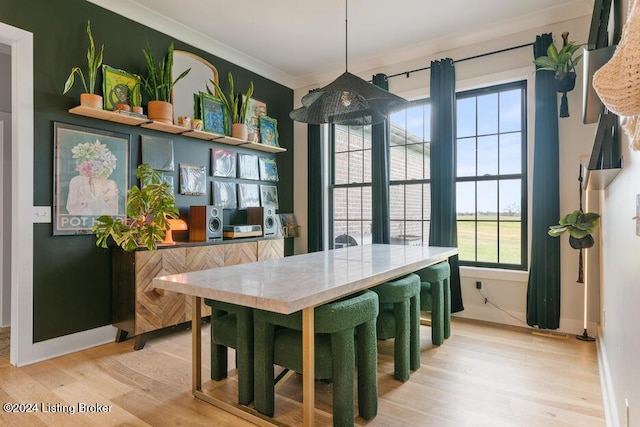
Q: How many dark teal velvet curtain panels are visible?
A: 4